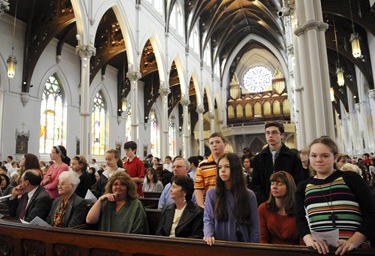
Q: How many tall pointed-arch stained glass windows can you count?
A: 5